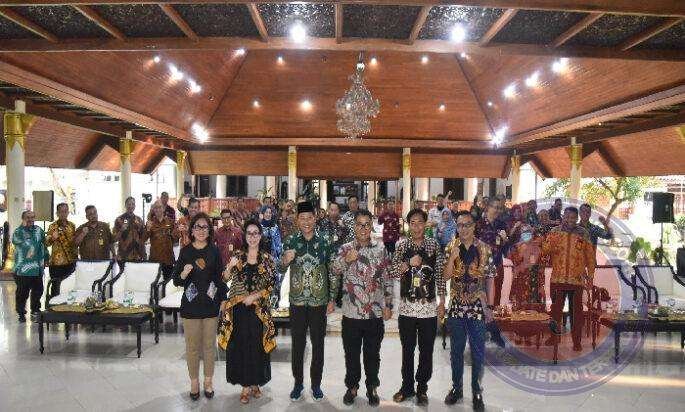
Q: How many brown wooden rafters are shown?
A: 9